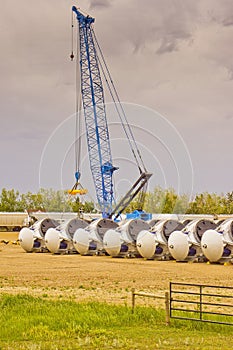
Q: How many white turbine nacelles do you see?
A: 7